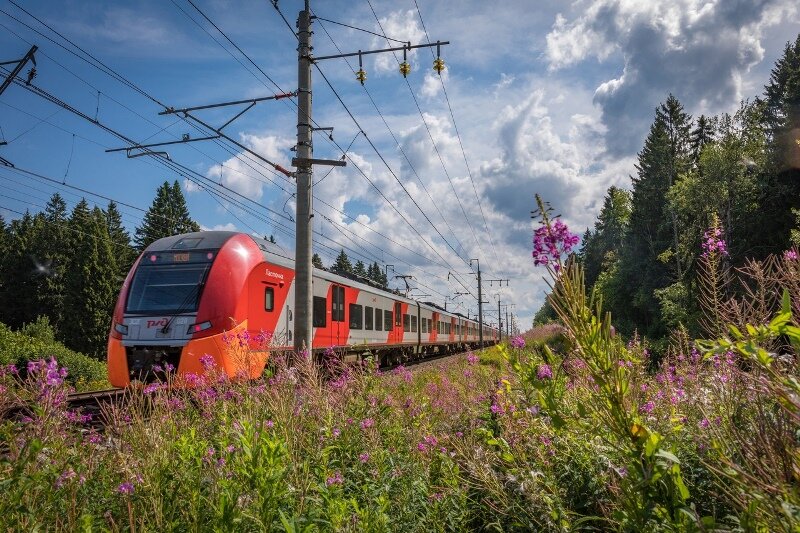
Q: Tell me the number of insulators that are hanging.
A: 3